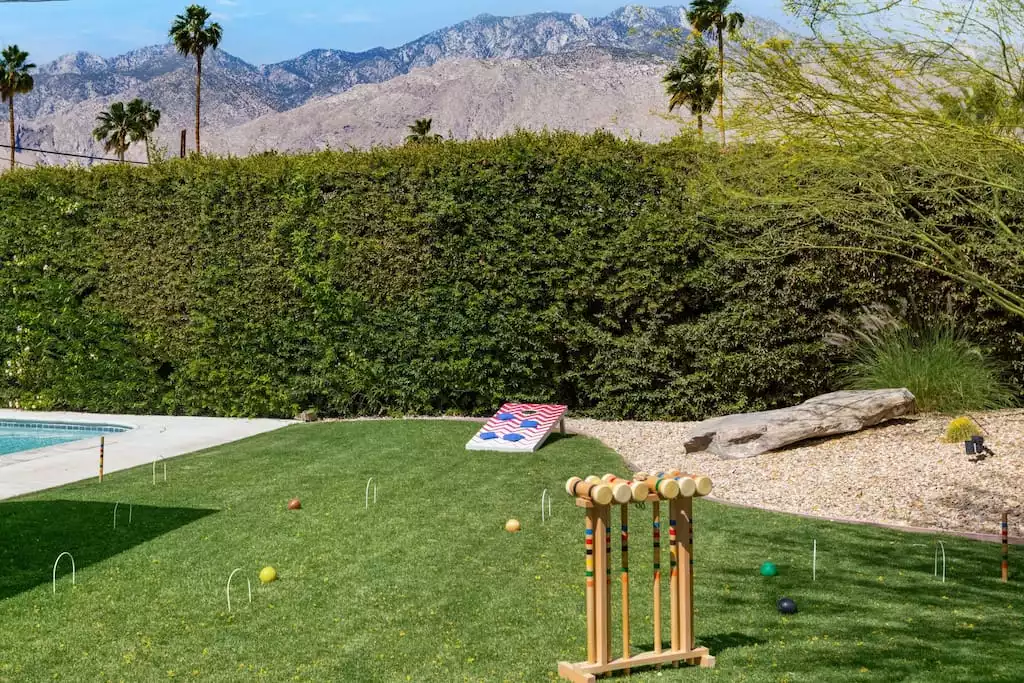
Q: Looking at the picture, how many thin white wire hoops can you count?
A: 8